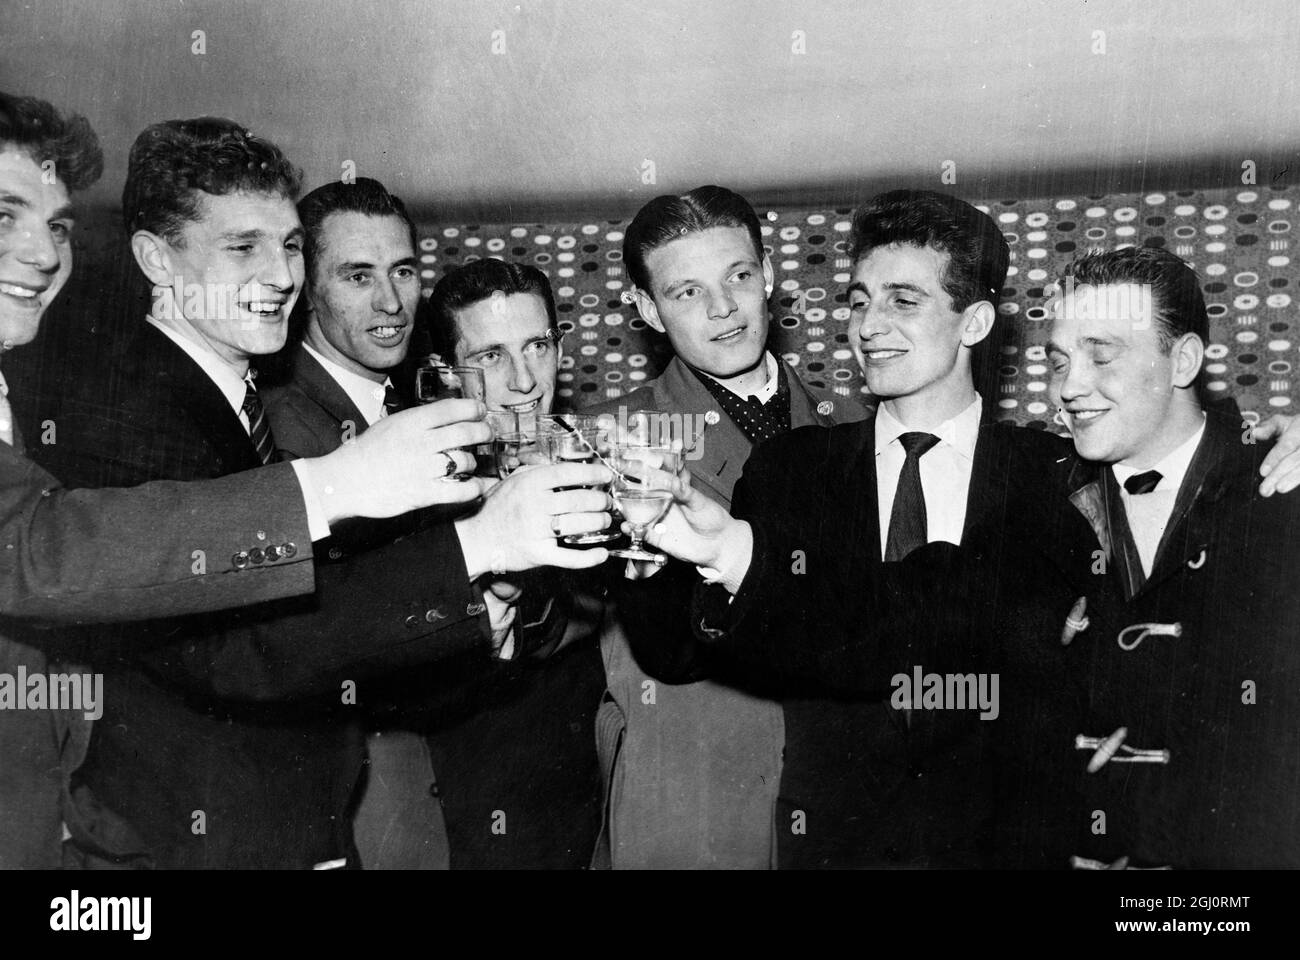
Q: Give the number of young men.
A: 7